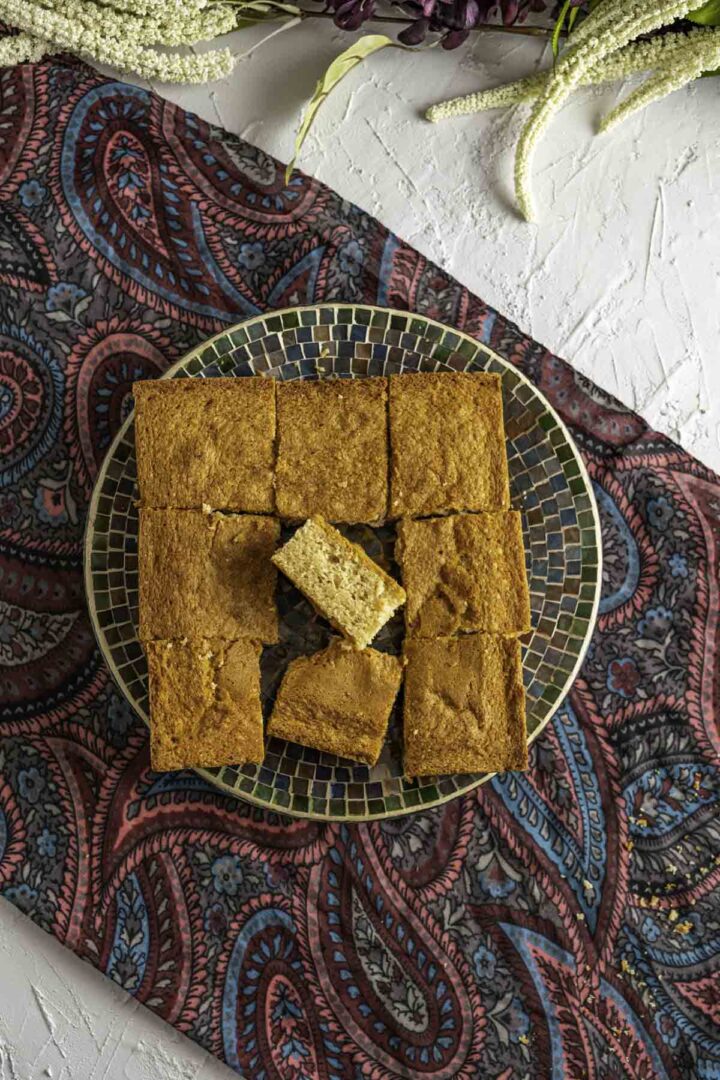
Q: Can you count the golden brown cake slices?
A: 9